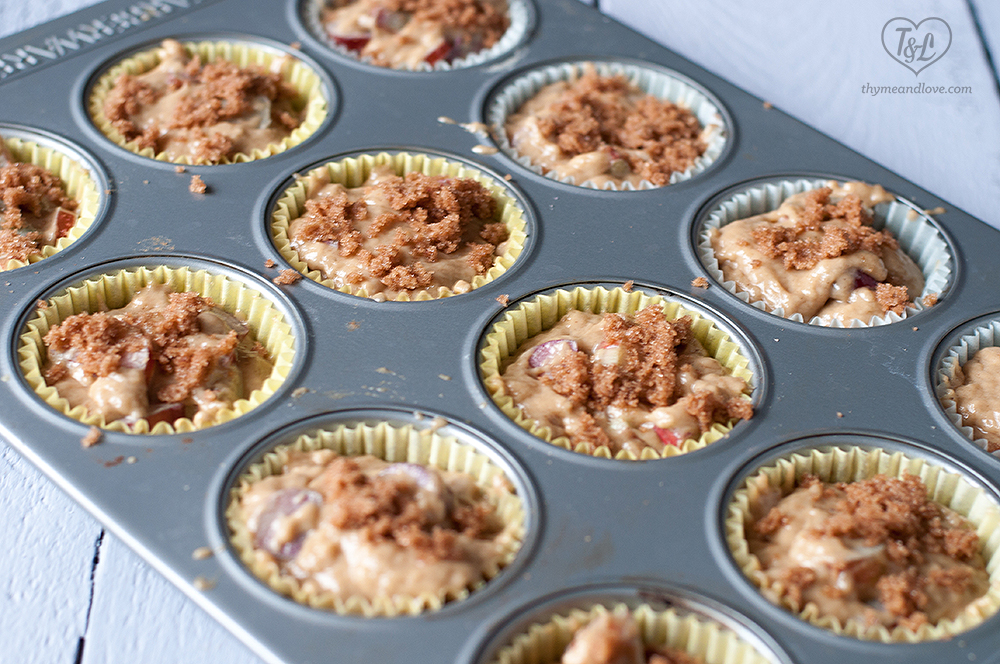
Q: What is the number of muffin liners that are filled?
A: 12